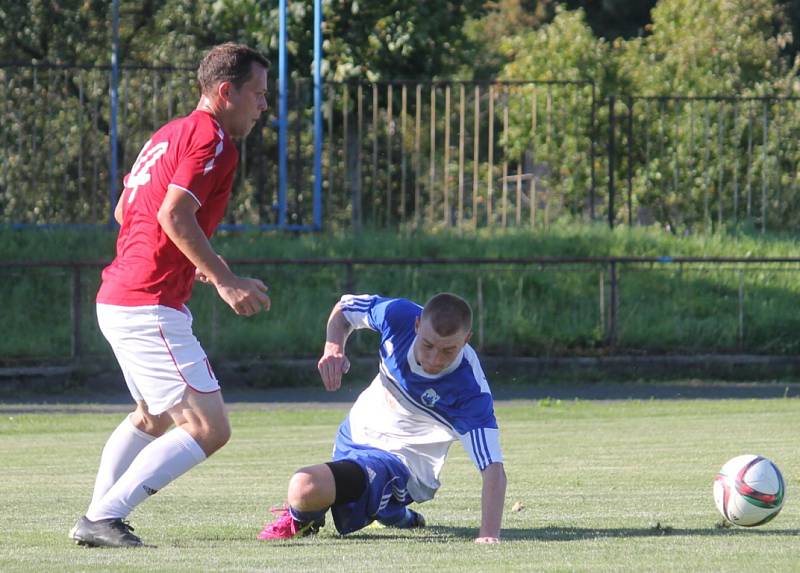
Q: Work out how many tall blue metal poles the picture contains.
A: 3